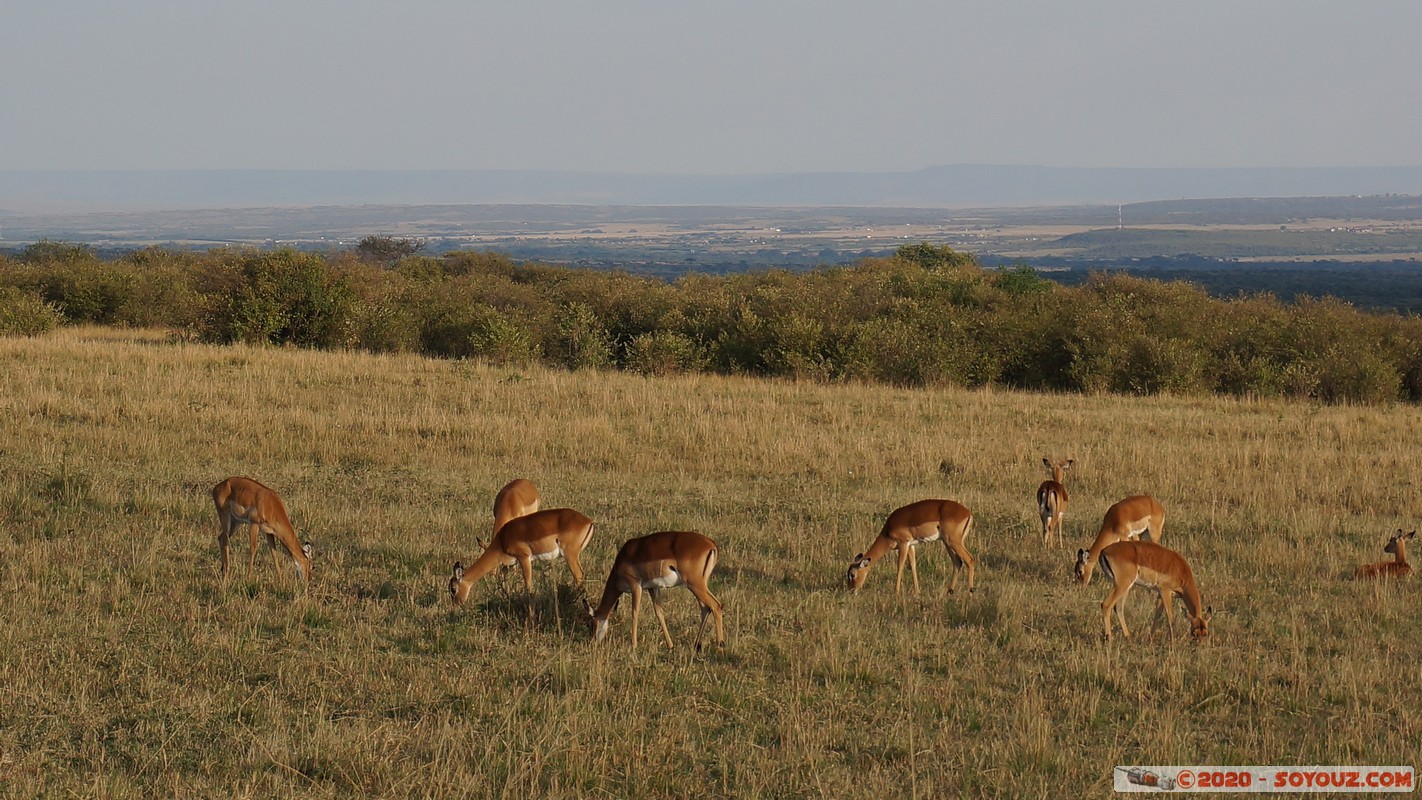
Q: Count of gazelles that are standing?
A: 8